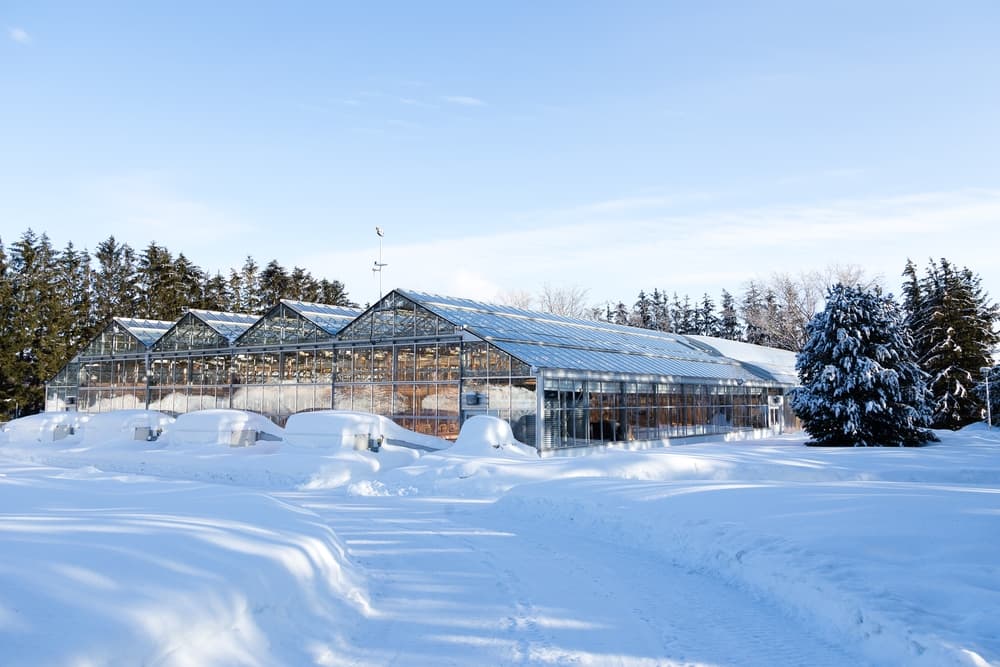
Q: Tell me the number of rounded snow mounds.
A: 5